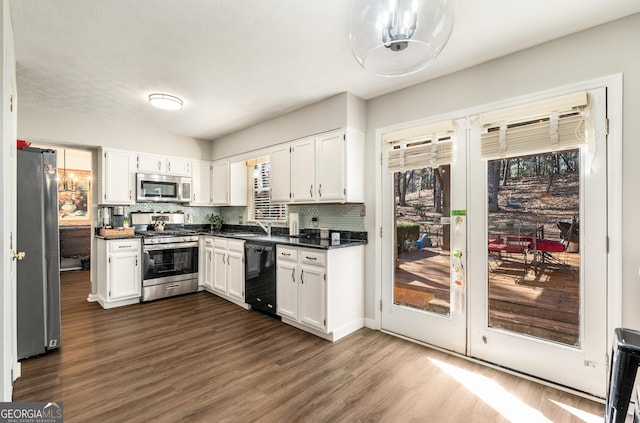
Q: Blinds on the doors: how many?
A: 2